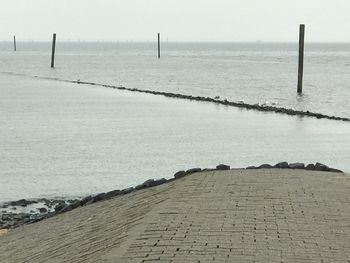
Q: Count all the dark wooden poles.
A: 4